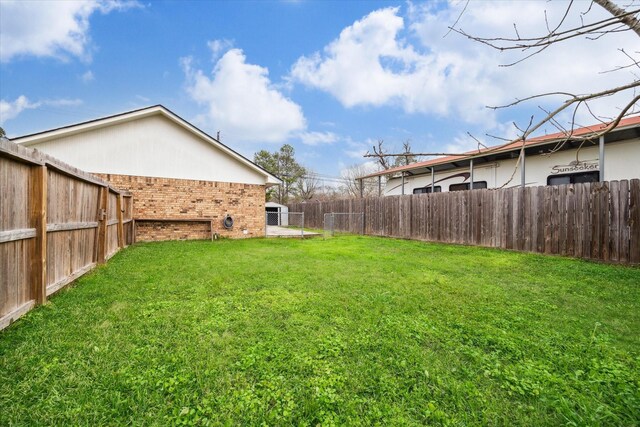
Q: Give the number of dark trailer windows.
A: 3